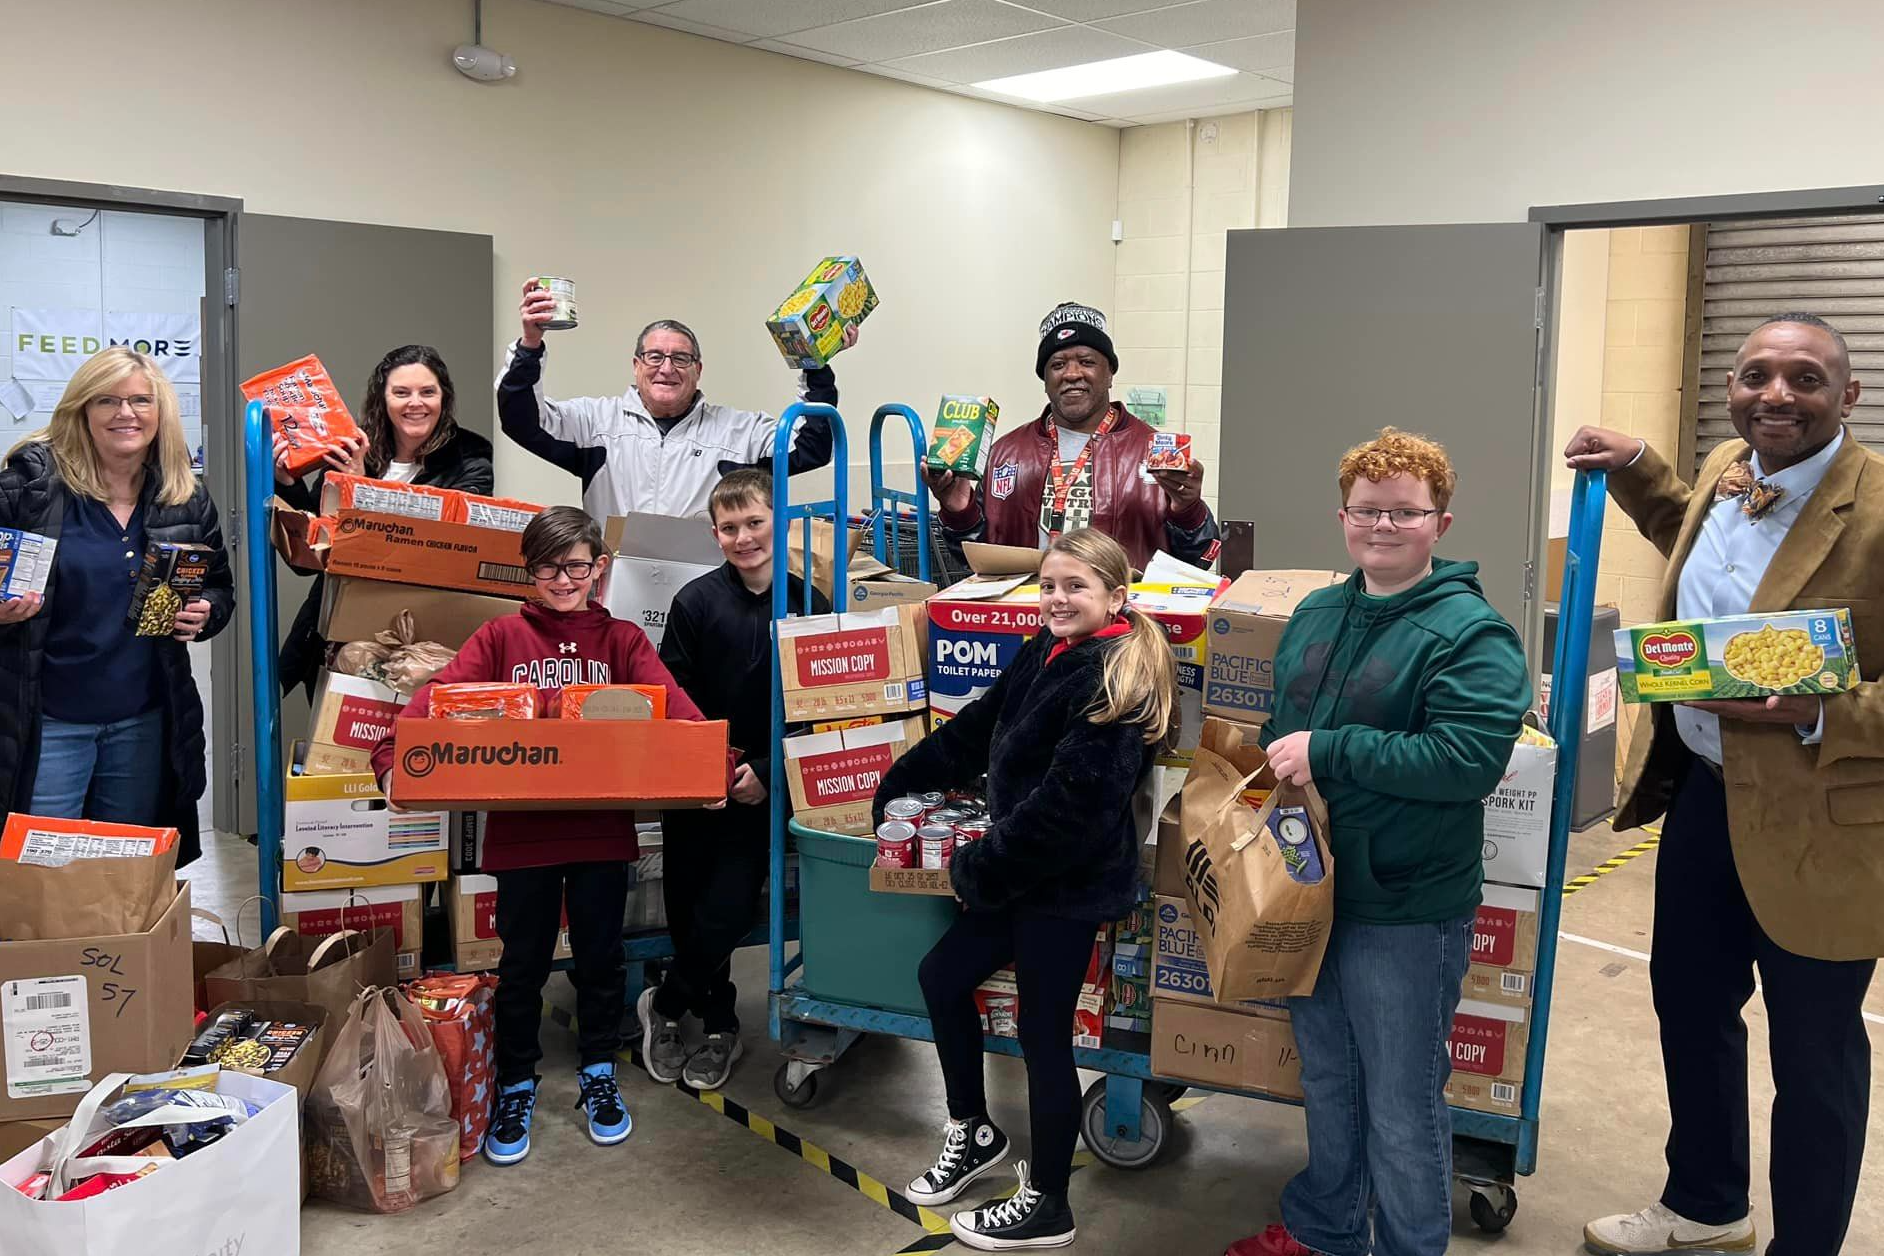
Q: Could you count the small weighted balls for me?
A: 0